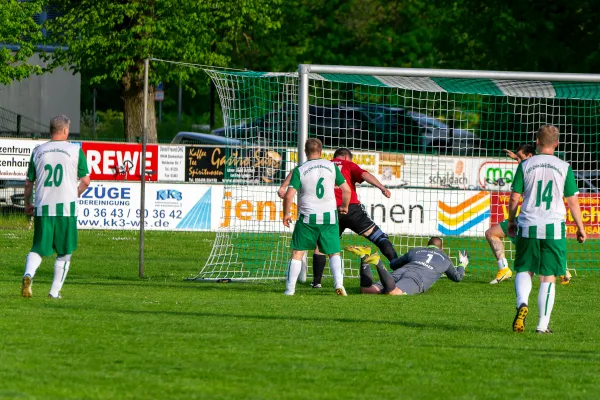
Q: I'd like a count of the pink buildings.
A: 0